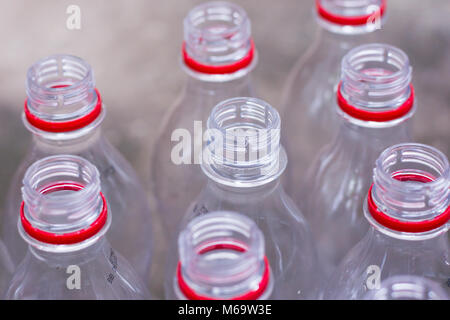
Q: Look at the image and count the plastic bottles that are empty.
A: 9